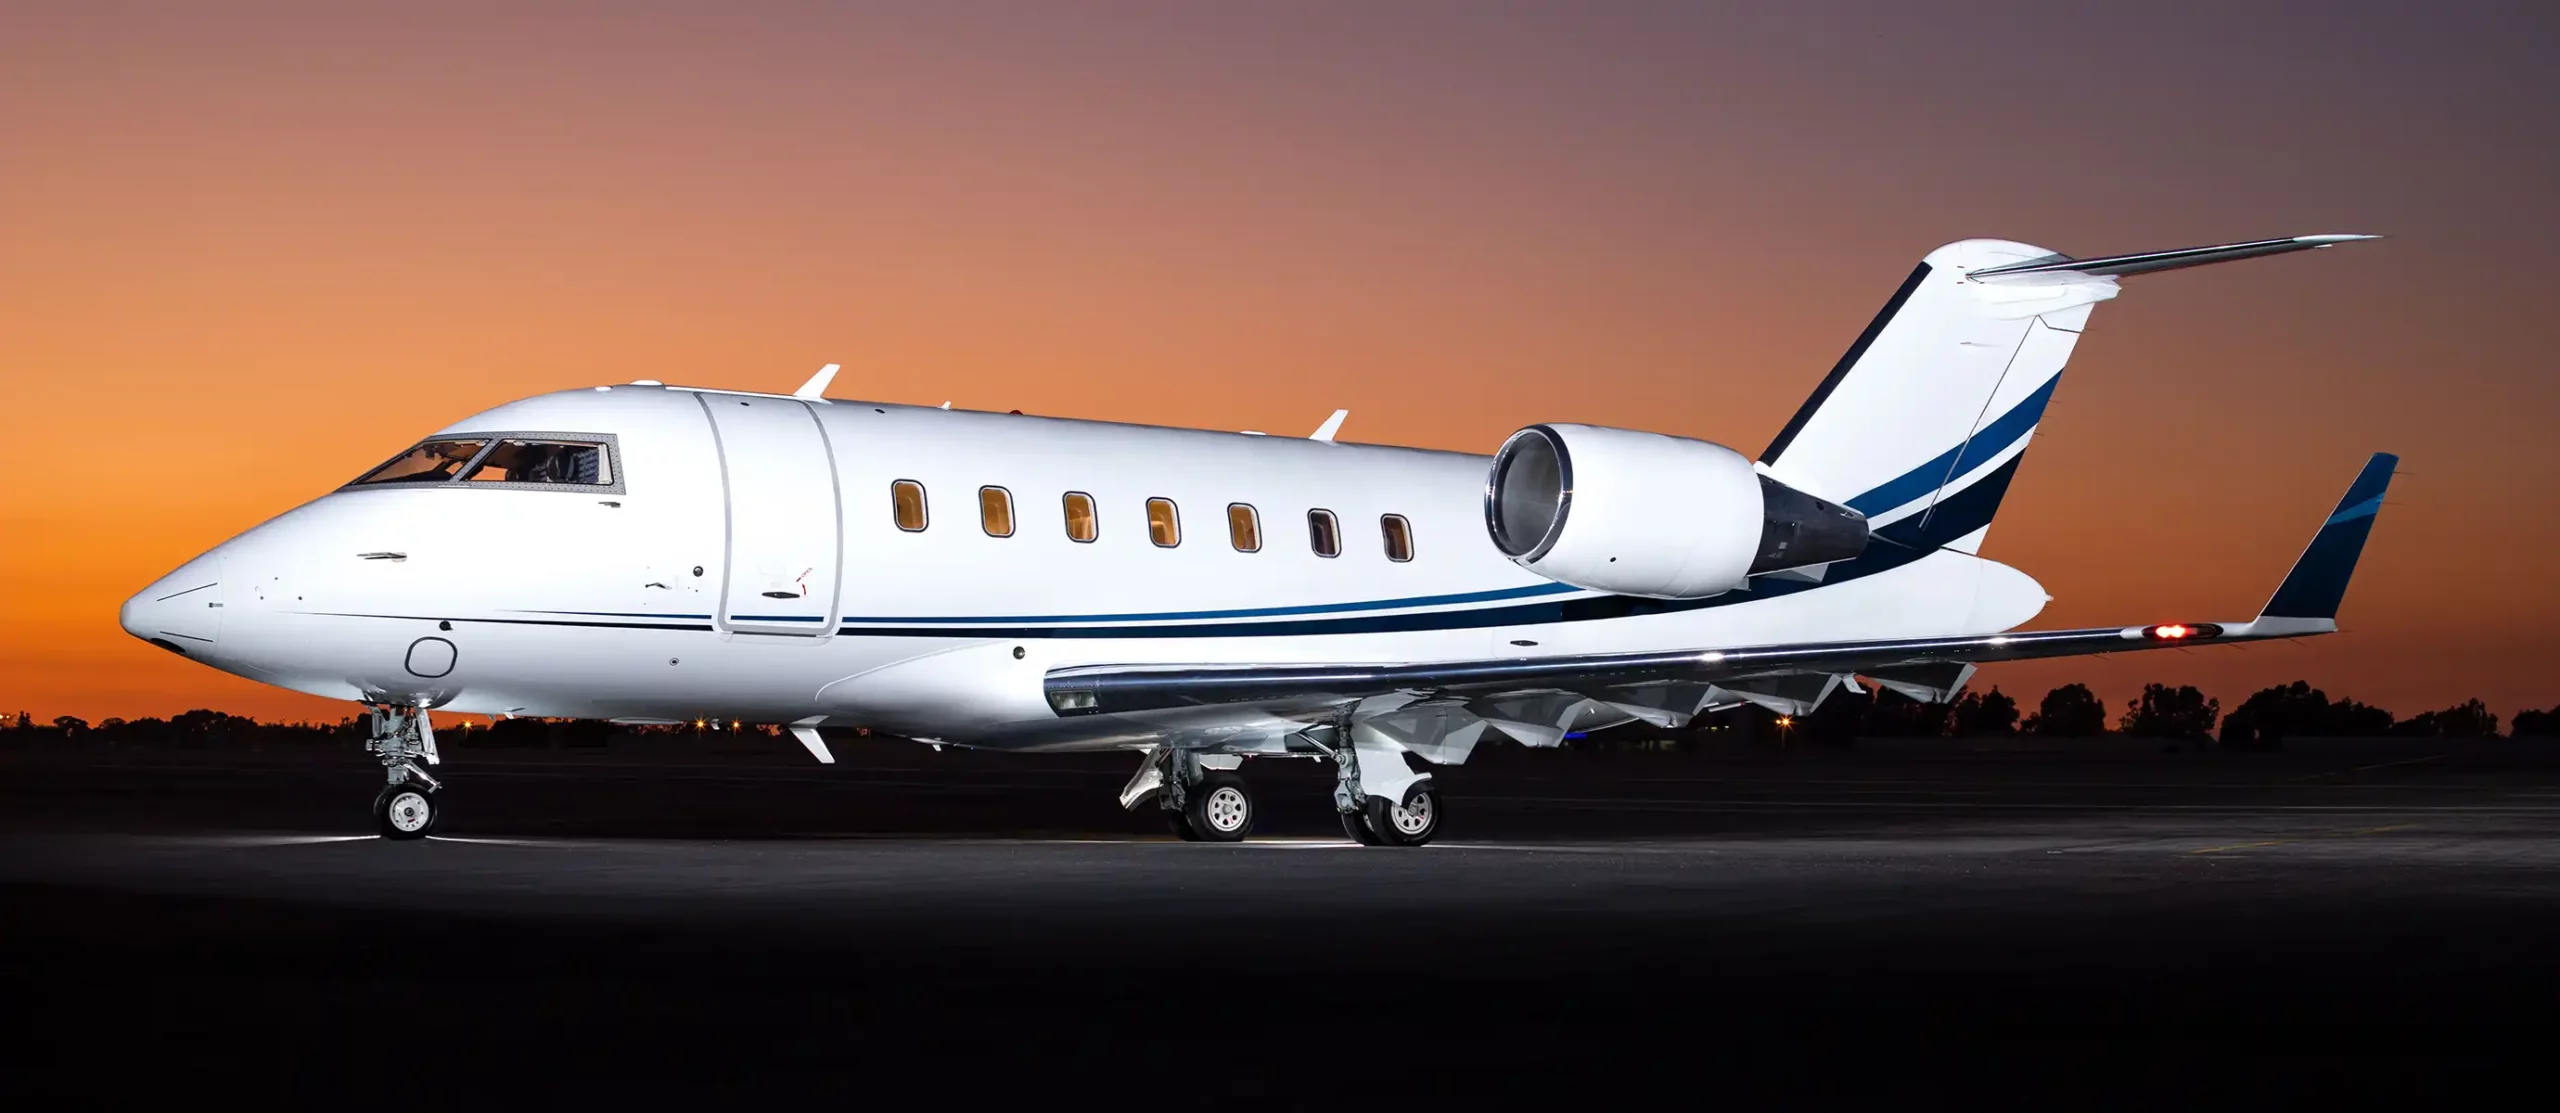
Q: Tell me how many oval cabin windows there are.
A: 7